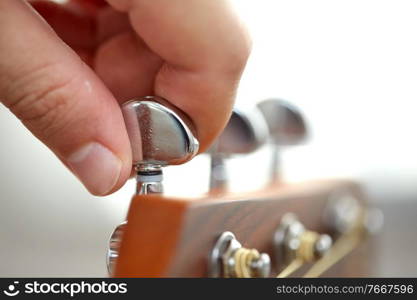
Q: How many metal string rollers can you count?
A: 3